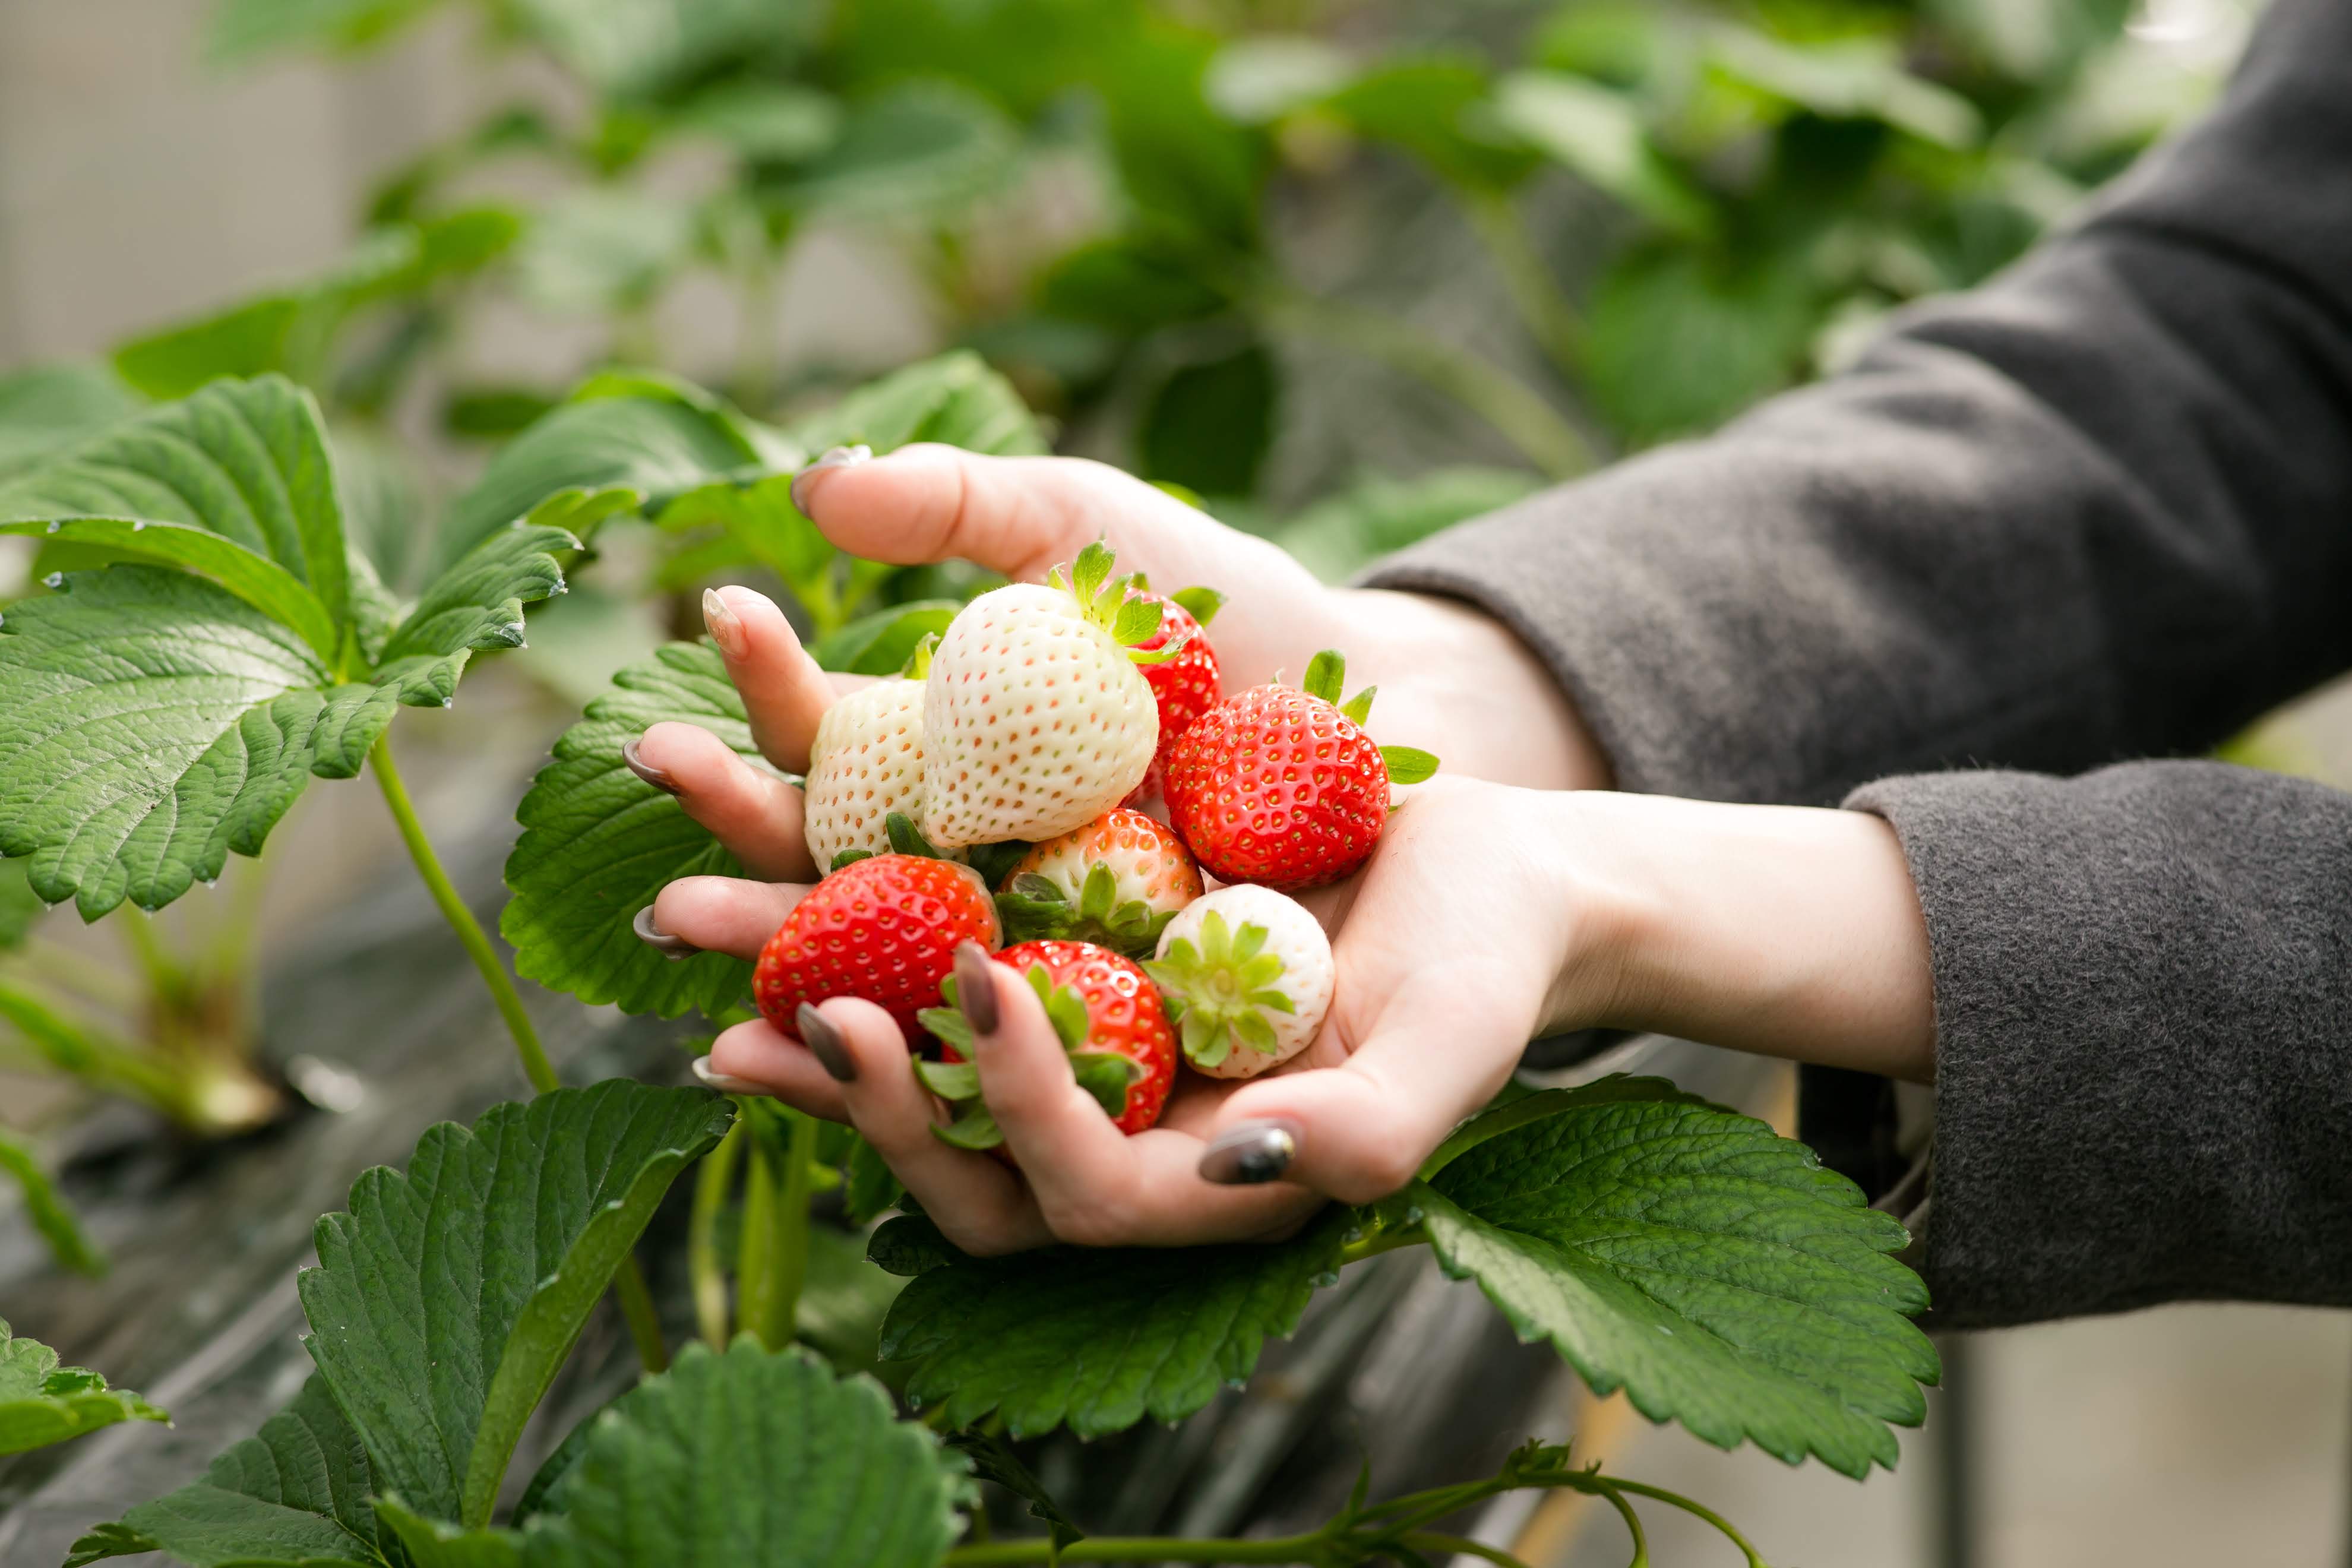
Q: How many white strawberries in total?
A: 3